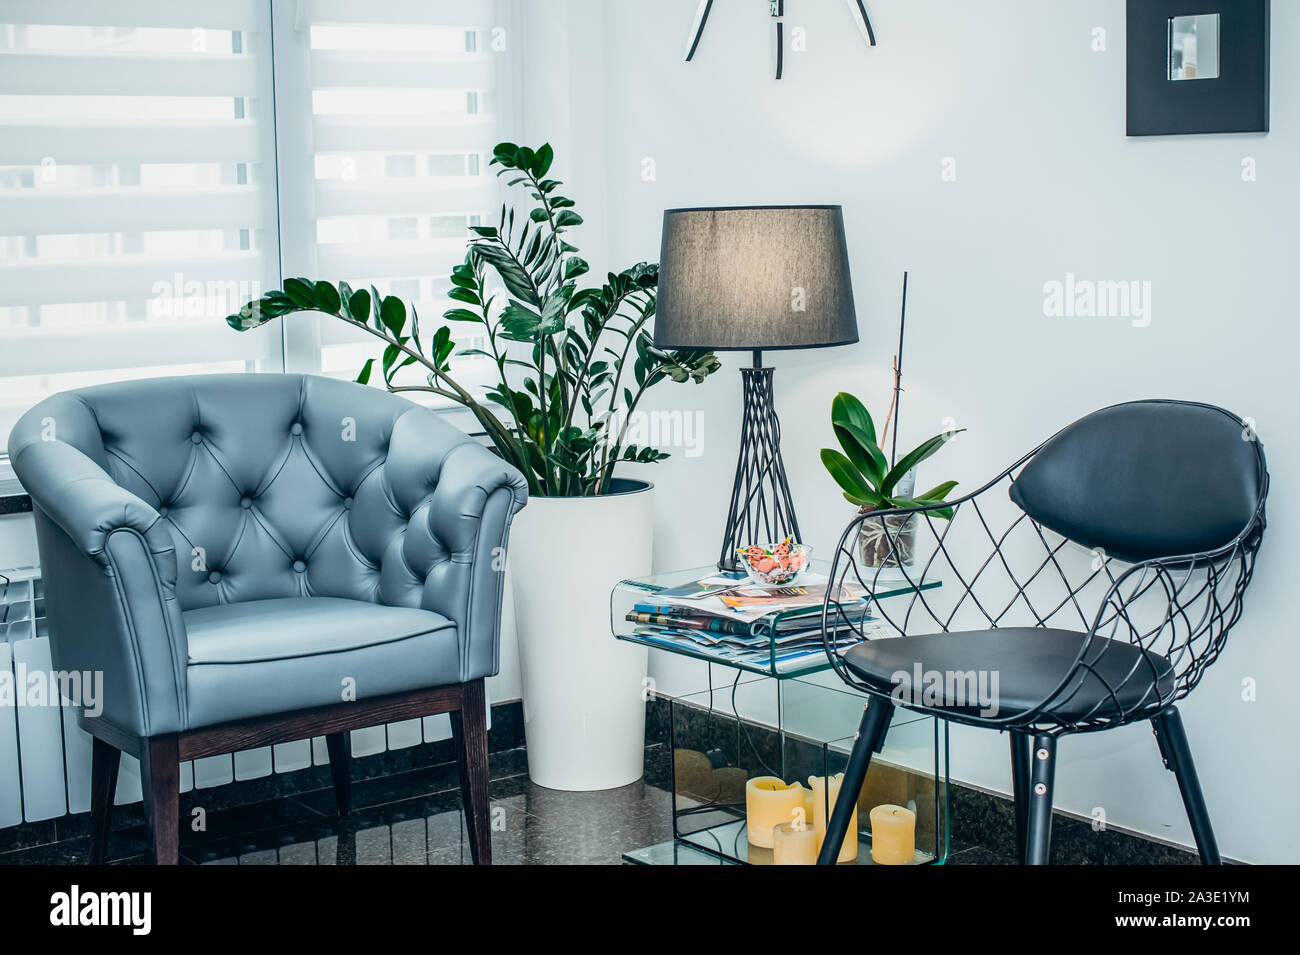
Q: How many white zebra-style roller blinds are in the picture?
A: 2